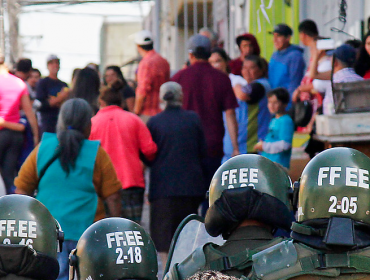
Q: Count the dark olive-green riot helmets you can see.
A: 4